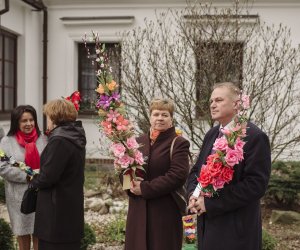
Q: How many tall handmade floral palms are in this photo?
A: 2